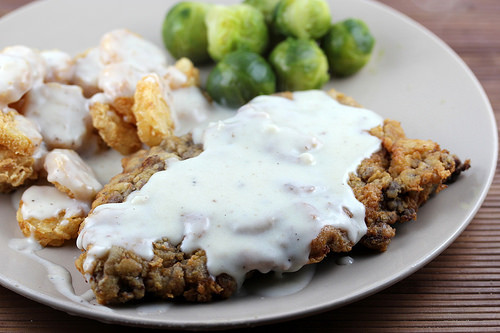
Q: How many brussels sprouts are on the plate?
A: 7